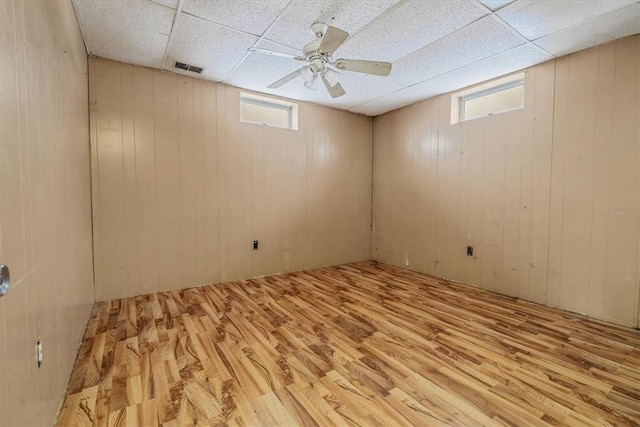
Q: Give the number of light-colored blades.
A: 5